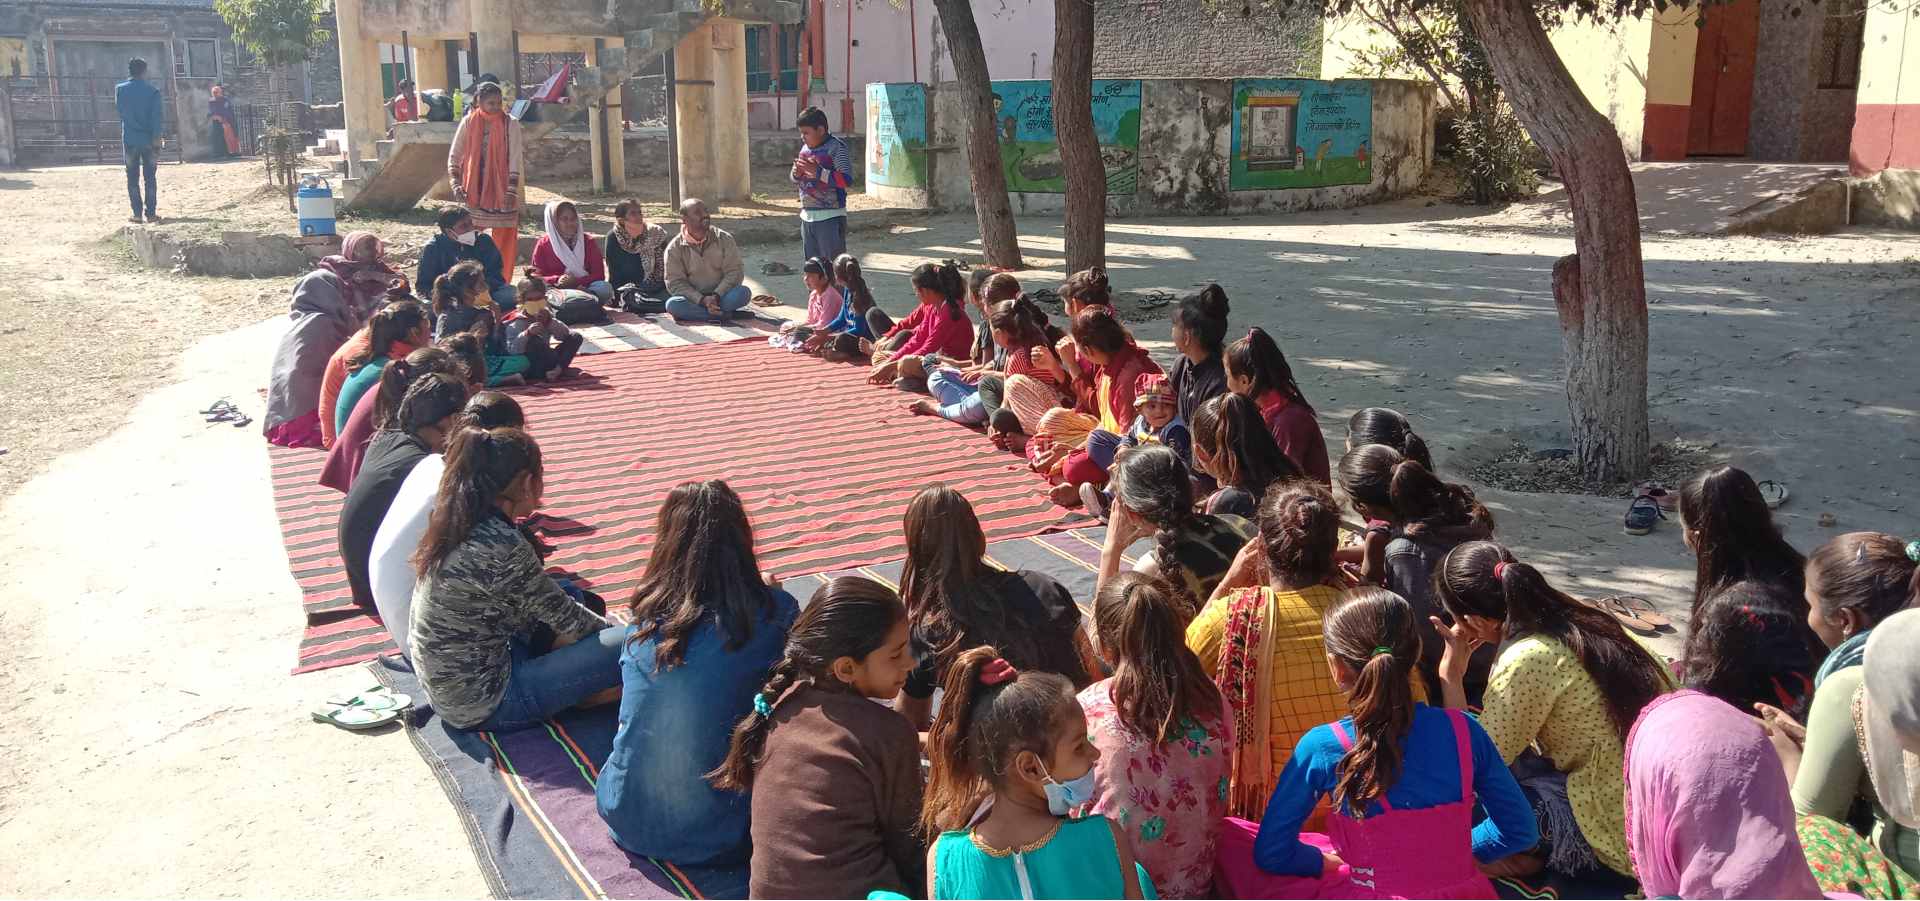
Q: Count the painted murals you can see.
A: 3